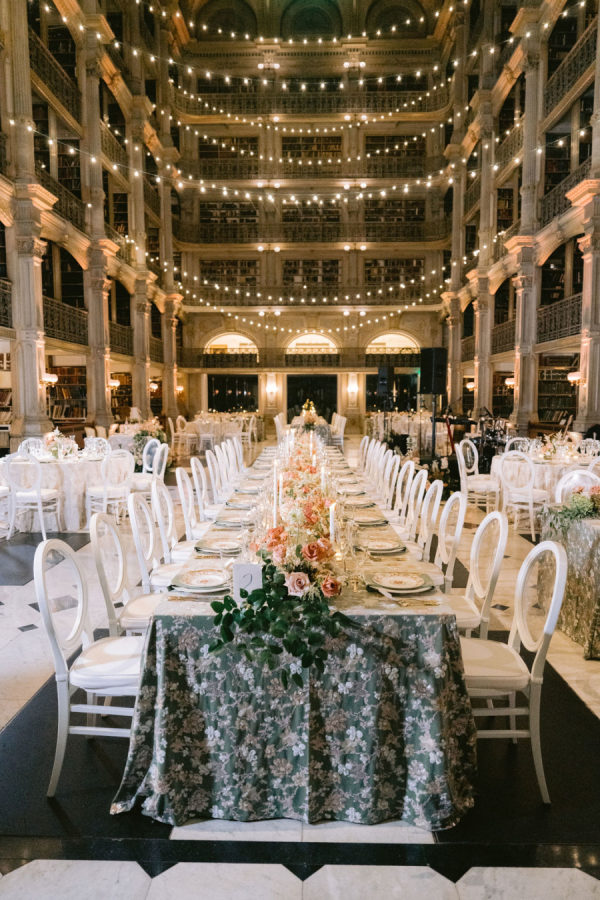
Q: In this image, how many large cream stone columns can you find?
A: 8